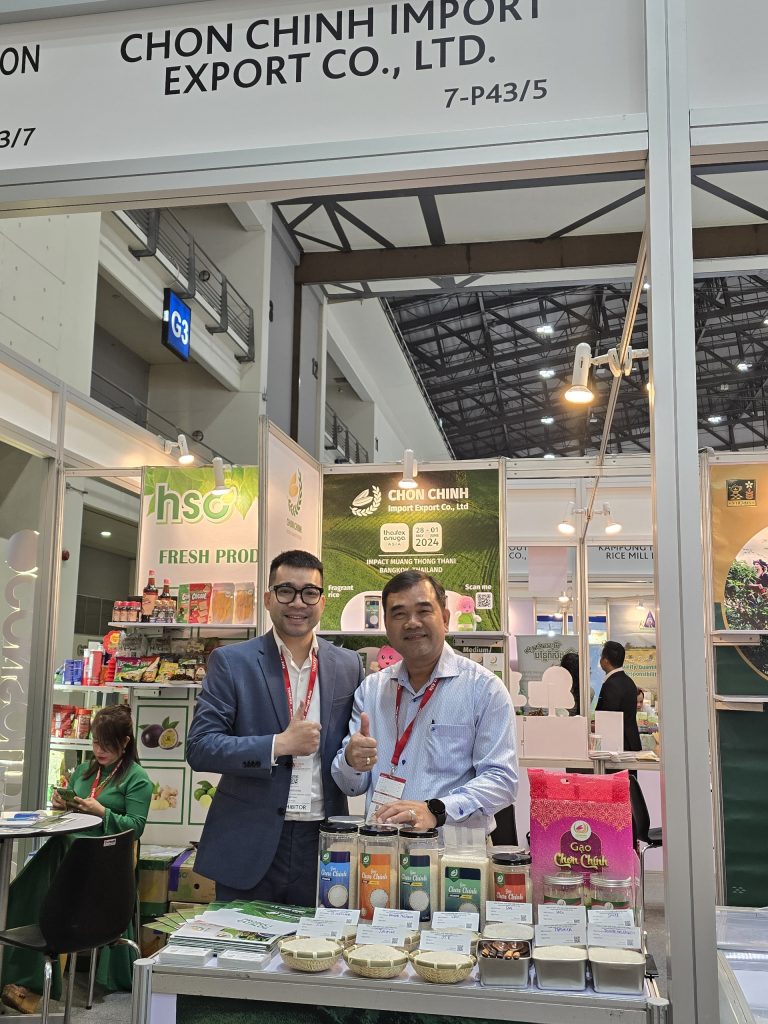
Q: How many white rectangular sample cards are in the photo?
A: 11